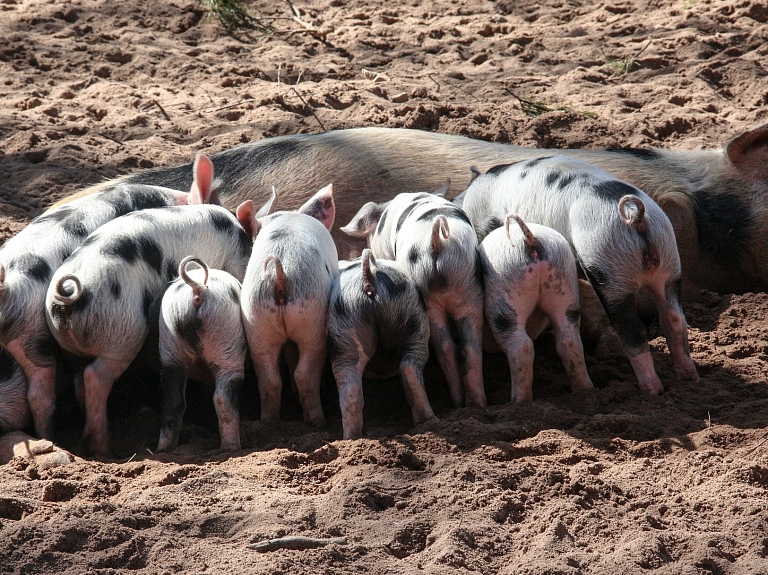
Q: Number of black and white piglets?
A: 8